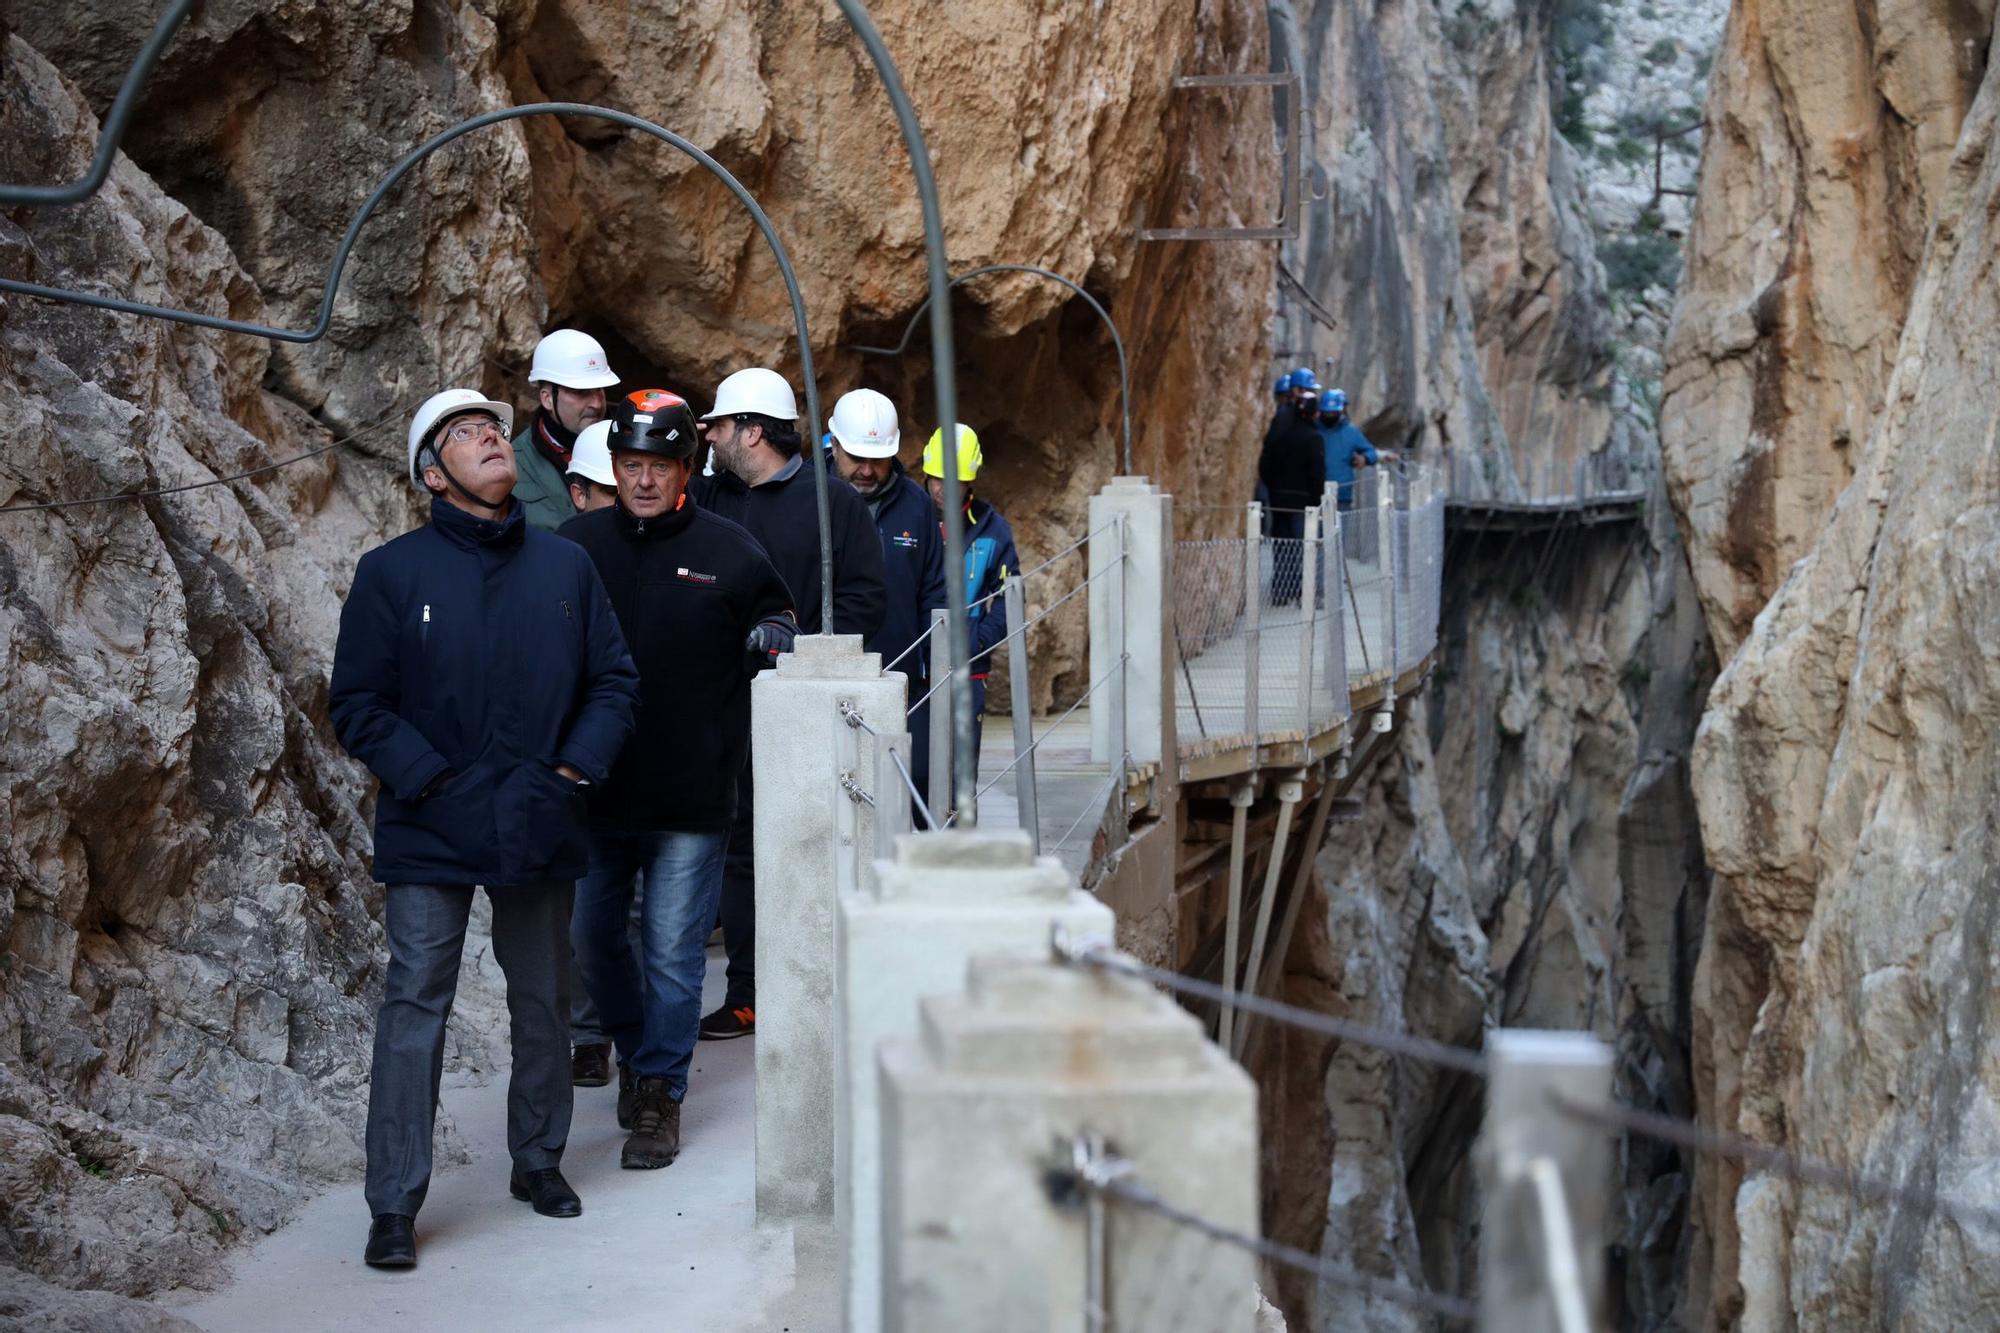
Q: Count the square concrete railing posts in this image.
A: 4